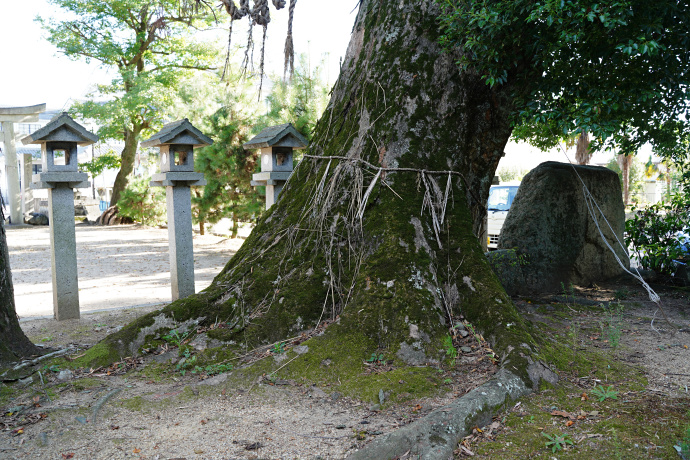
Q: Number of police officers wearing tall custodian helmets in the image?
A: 0